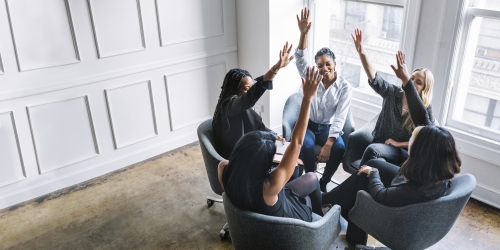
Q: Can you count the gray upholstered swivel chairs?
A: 5